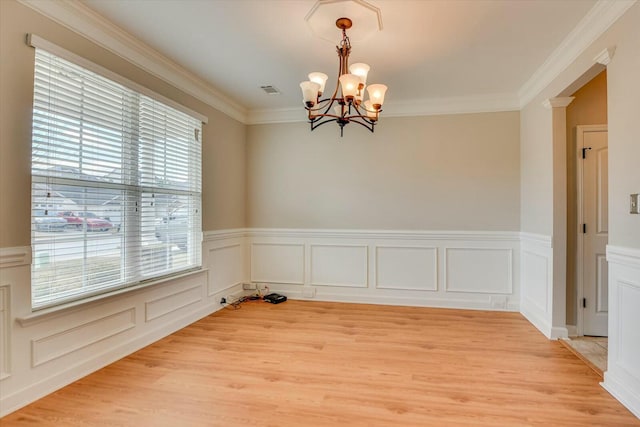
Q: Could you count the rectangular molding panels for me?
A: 10